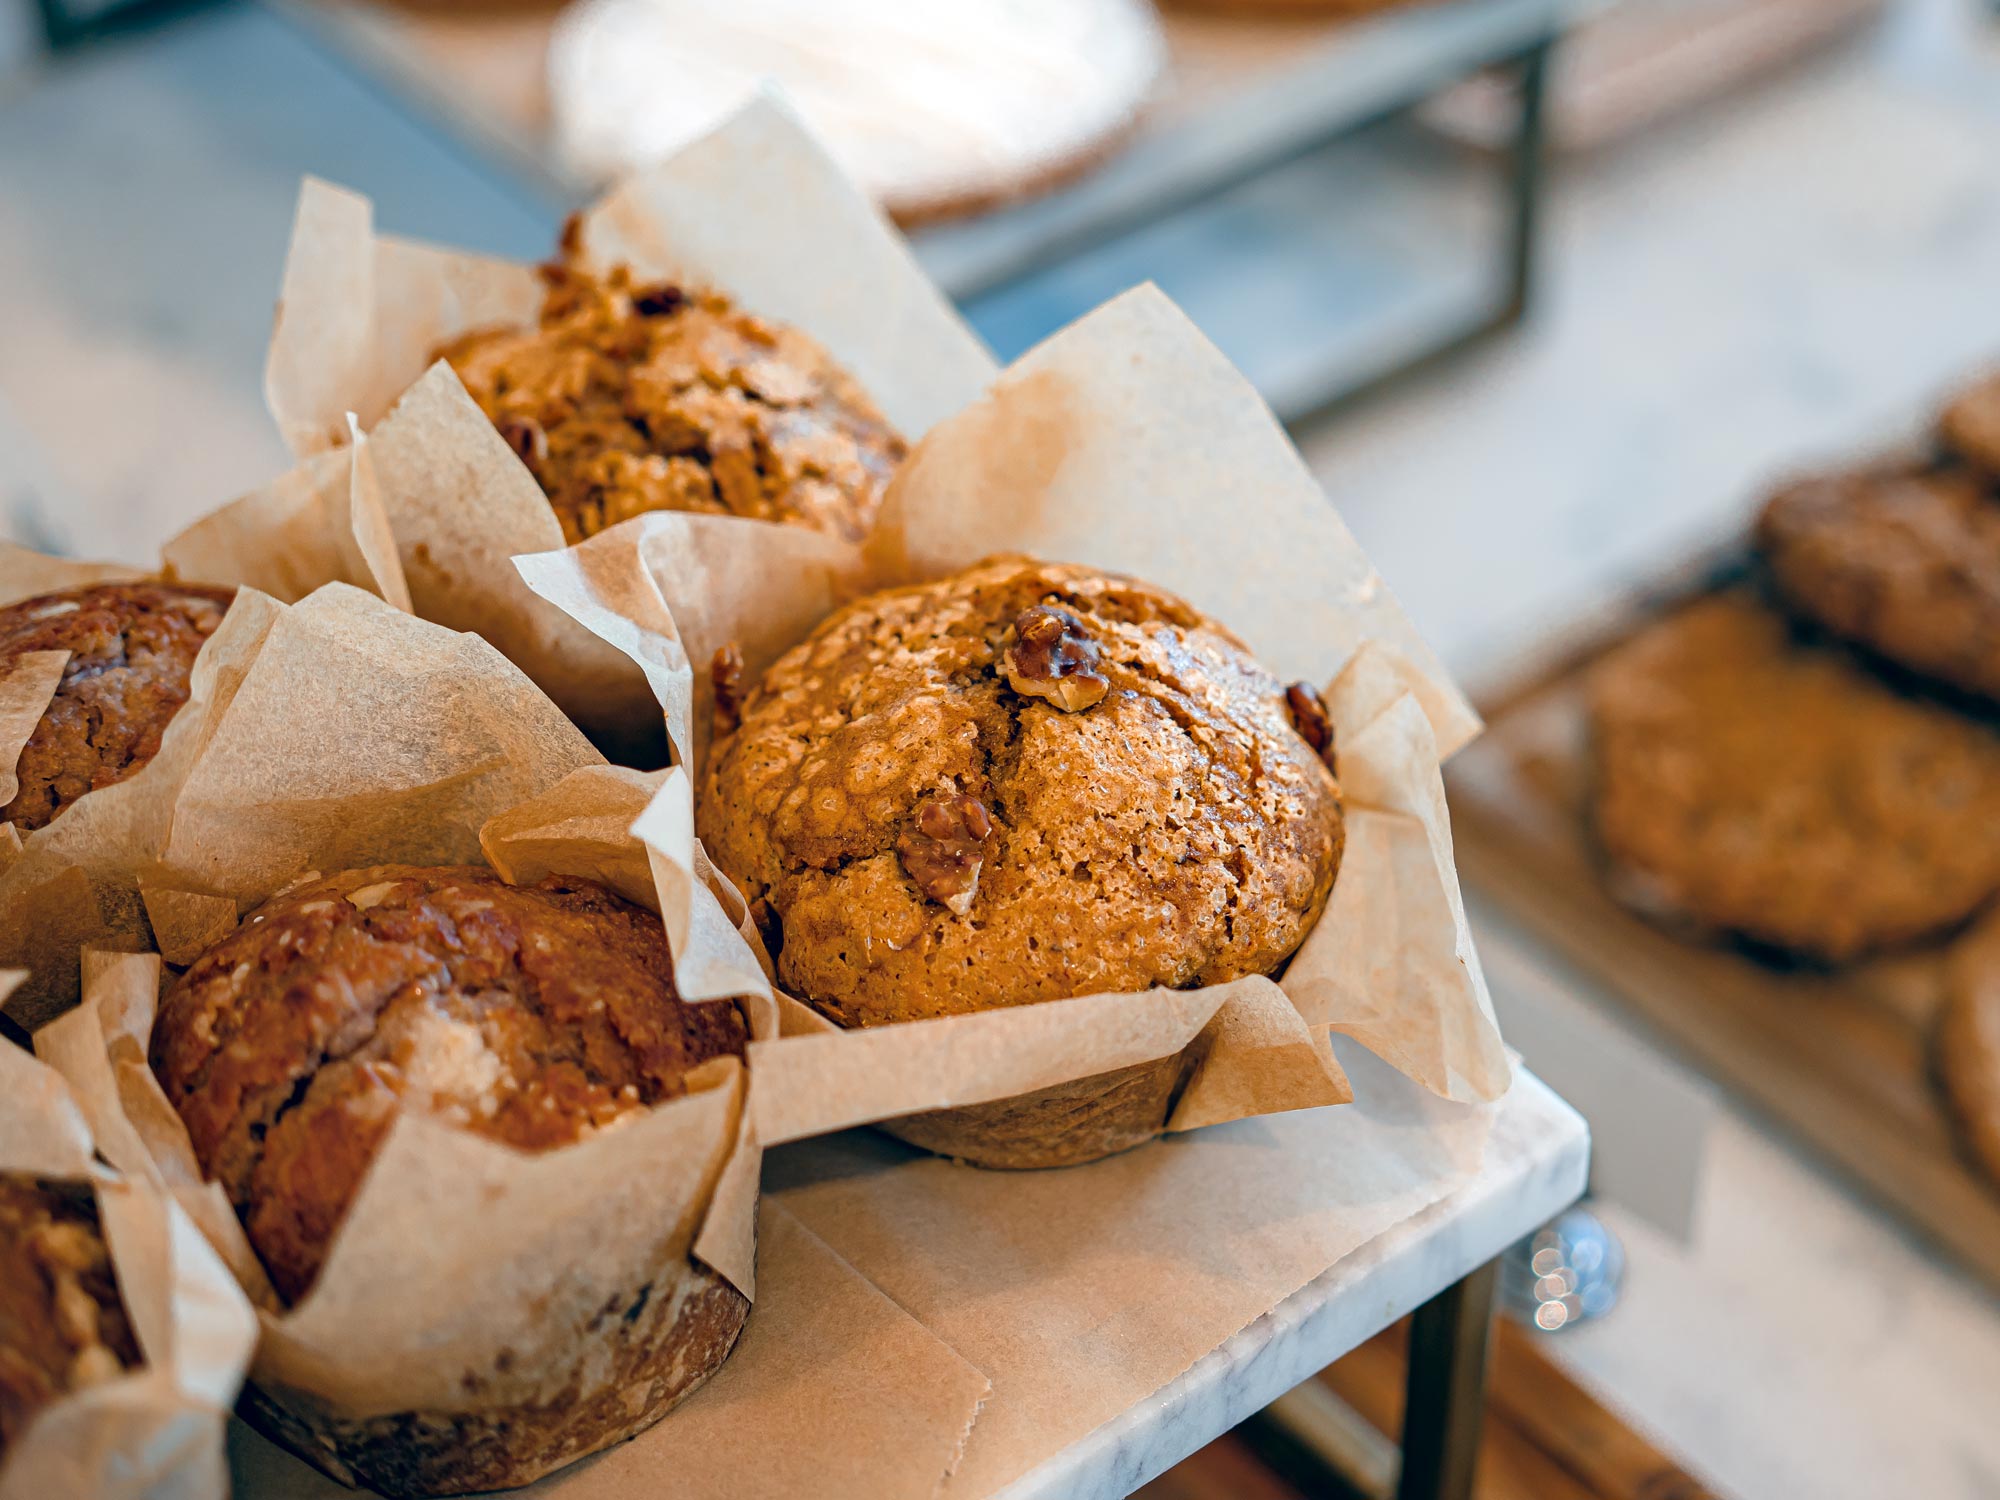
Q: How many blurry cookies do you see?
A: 4